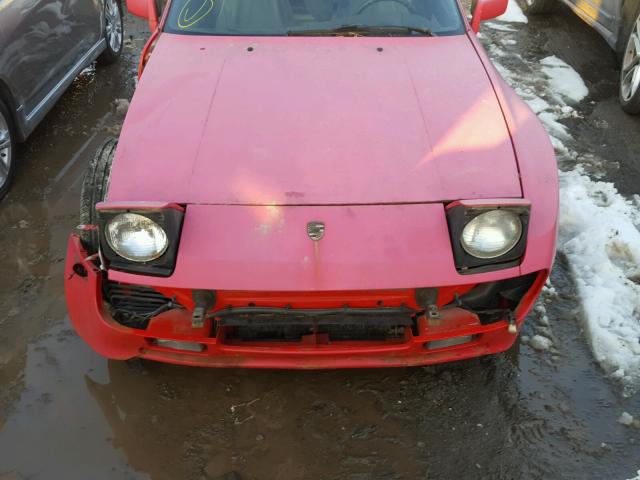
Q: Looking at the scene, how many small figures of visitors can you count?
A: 0